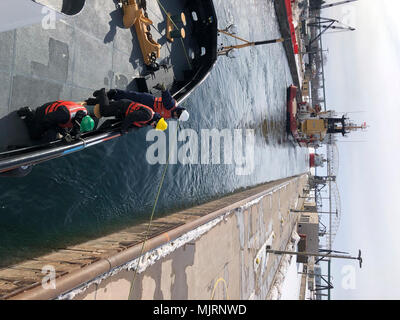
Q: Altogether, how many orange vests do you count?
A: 3